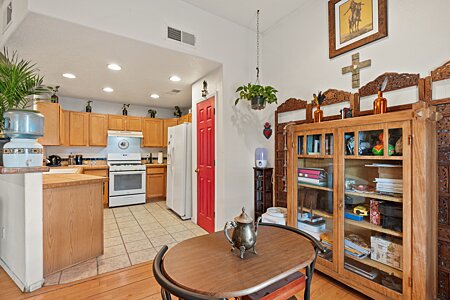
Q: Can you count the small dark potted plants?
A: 5